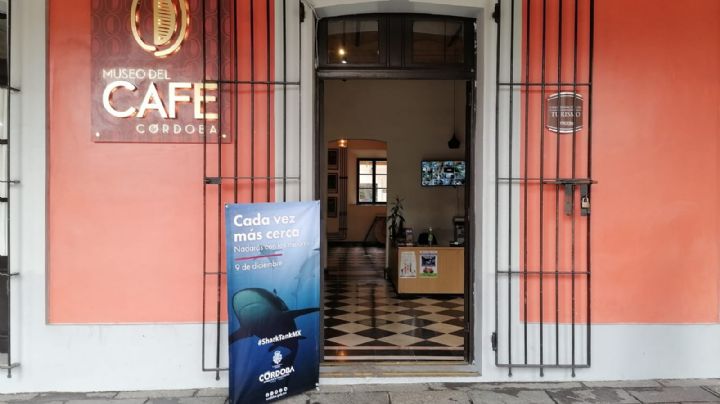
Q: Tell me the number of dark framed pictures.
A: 3